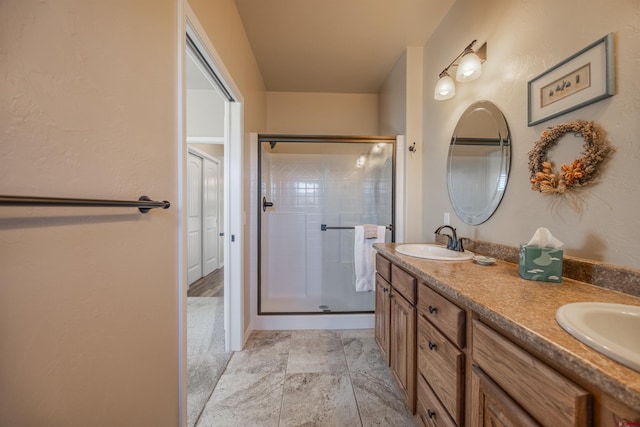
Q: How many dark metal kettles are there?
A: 0